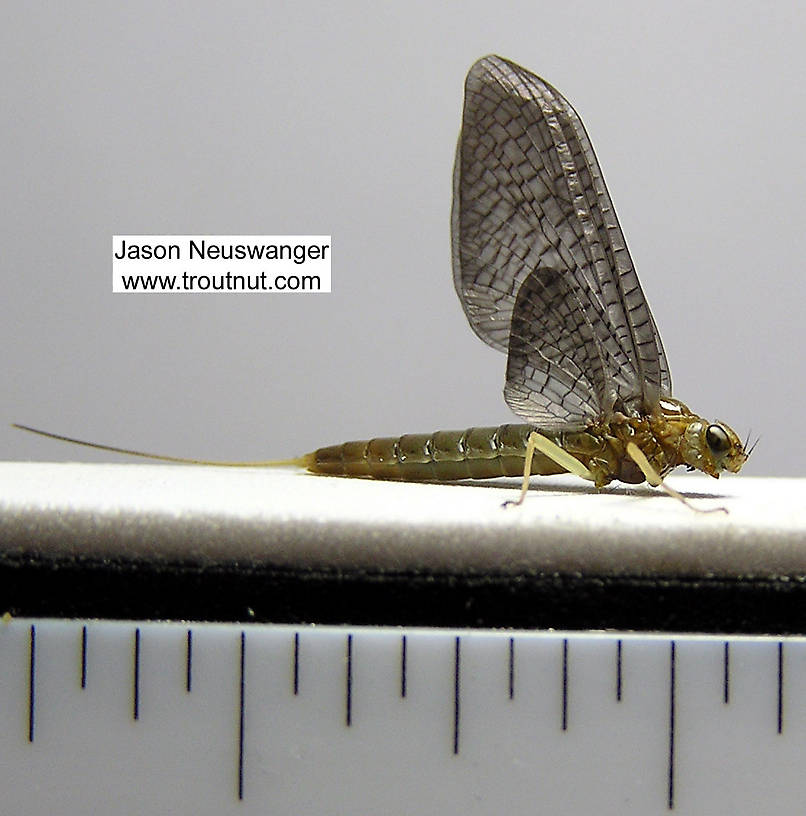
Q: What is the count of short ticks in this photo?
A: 7